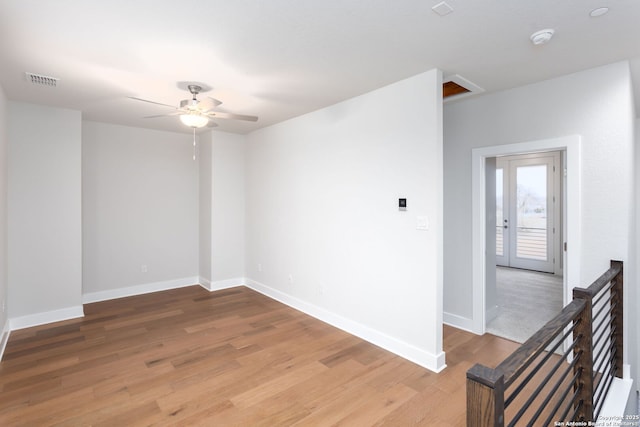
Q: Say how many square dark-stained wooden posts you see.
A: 3